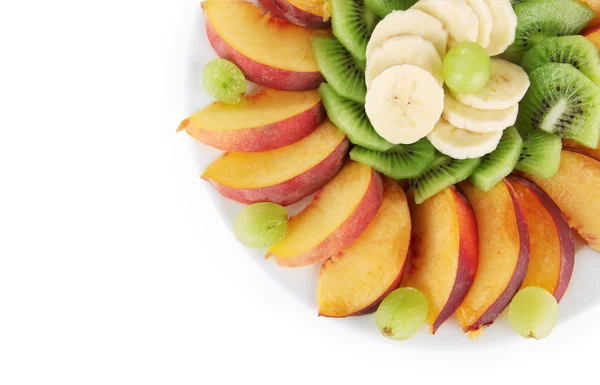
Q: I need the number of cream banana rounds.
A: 9